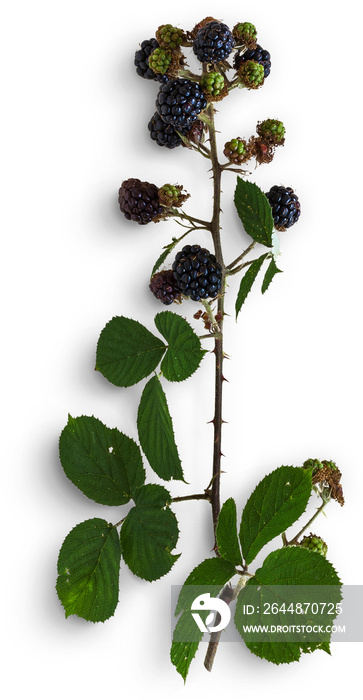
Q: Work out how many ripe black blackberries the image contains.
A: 7